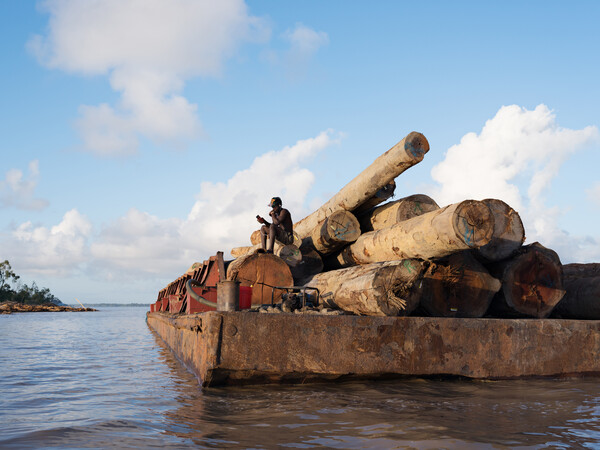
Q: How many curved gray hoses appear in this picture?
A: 1